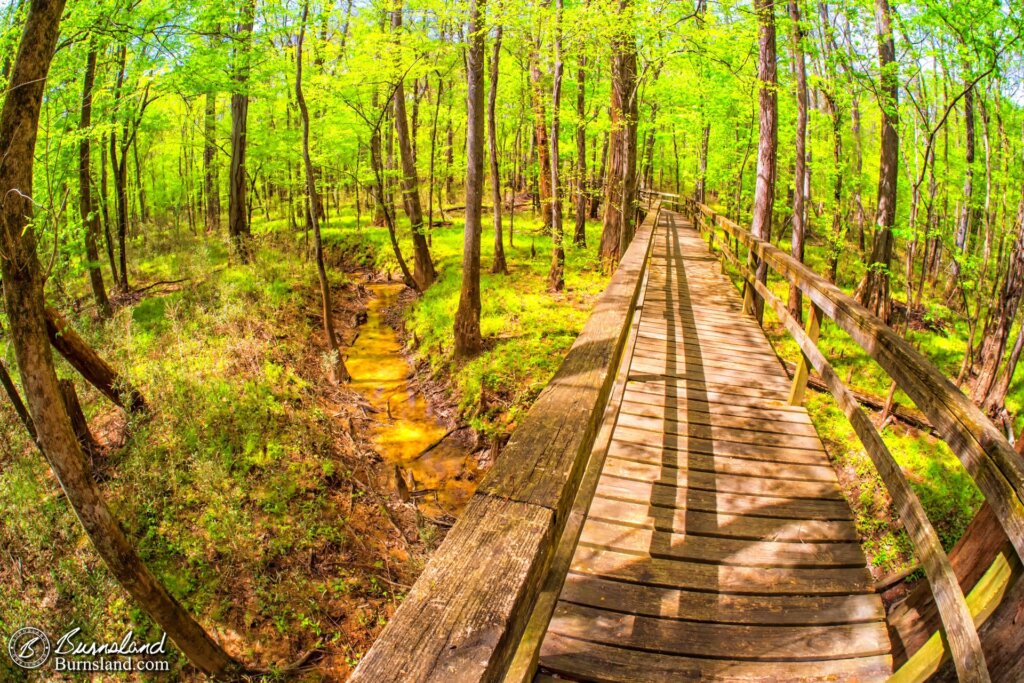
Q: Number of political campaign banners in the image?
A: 0